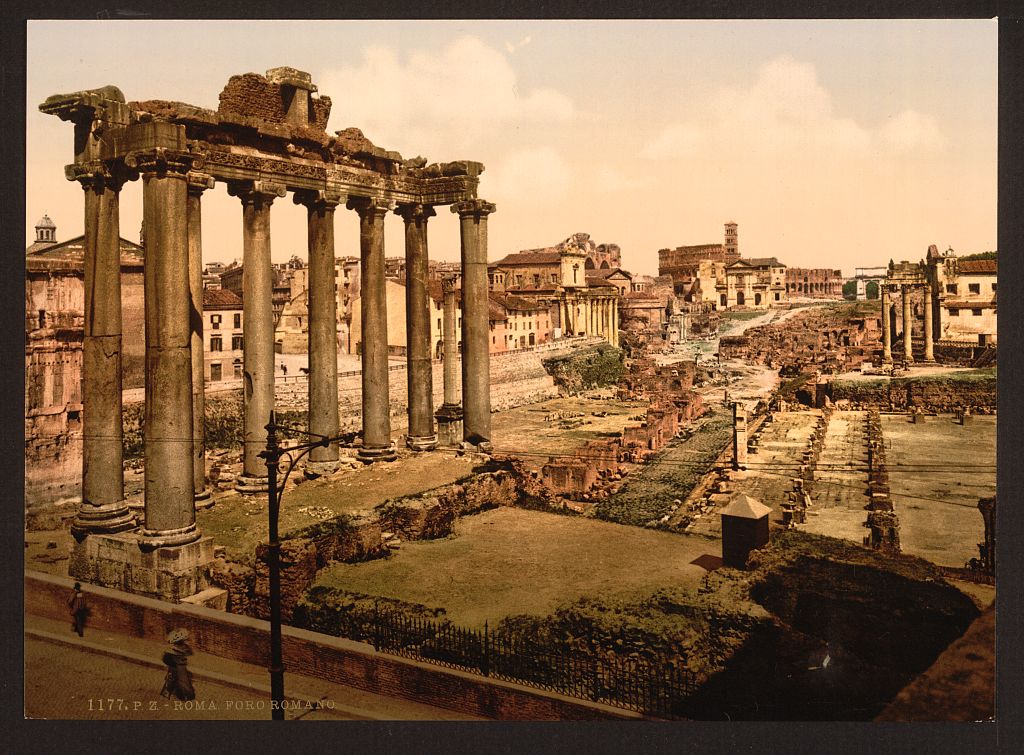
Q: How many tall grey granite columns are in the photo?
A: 8